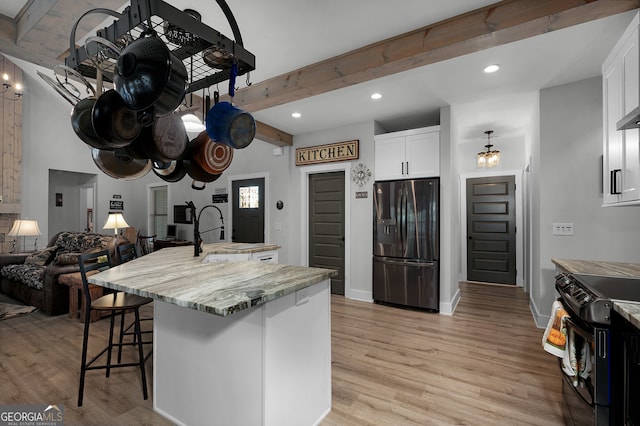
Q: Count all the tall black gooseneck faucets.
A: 1